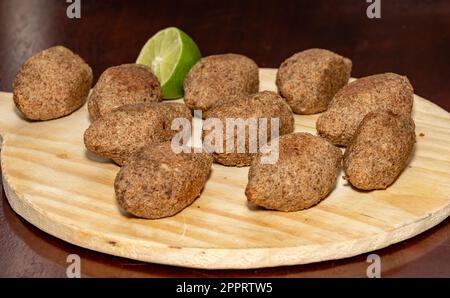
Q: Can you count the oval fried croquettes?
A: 10